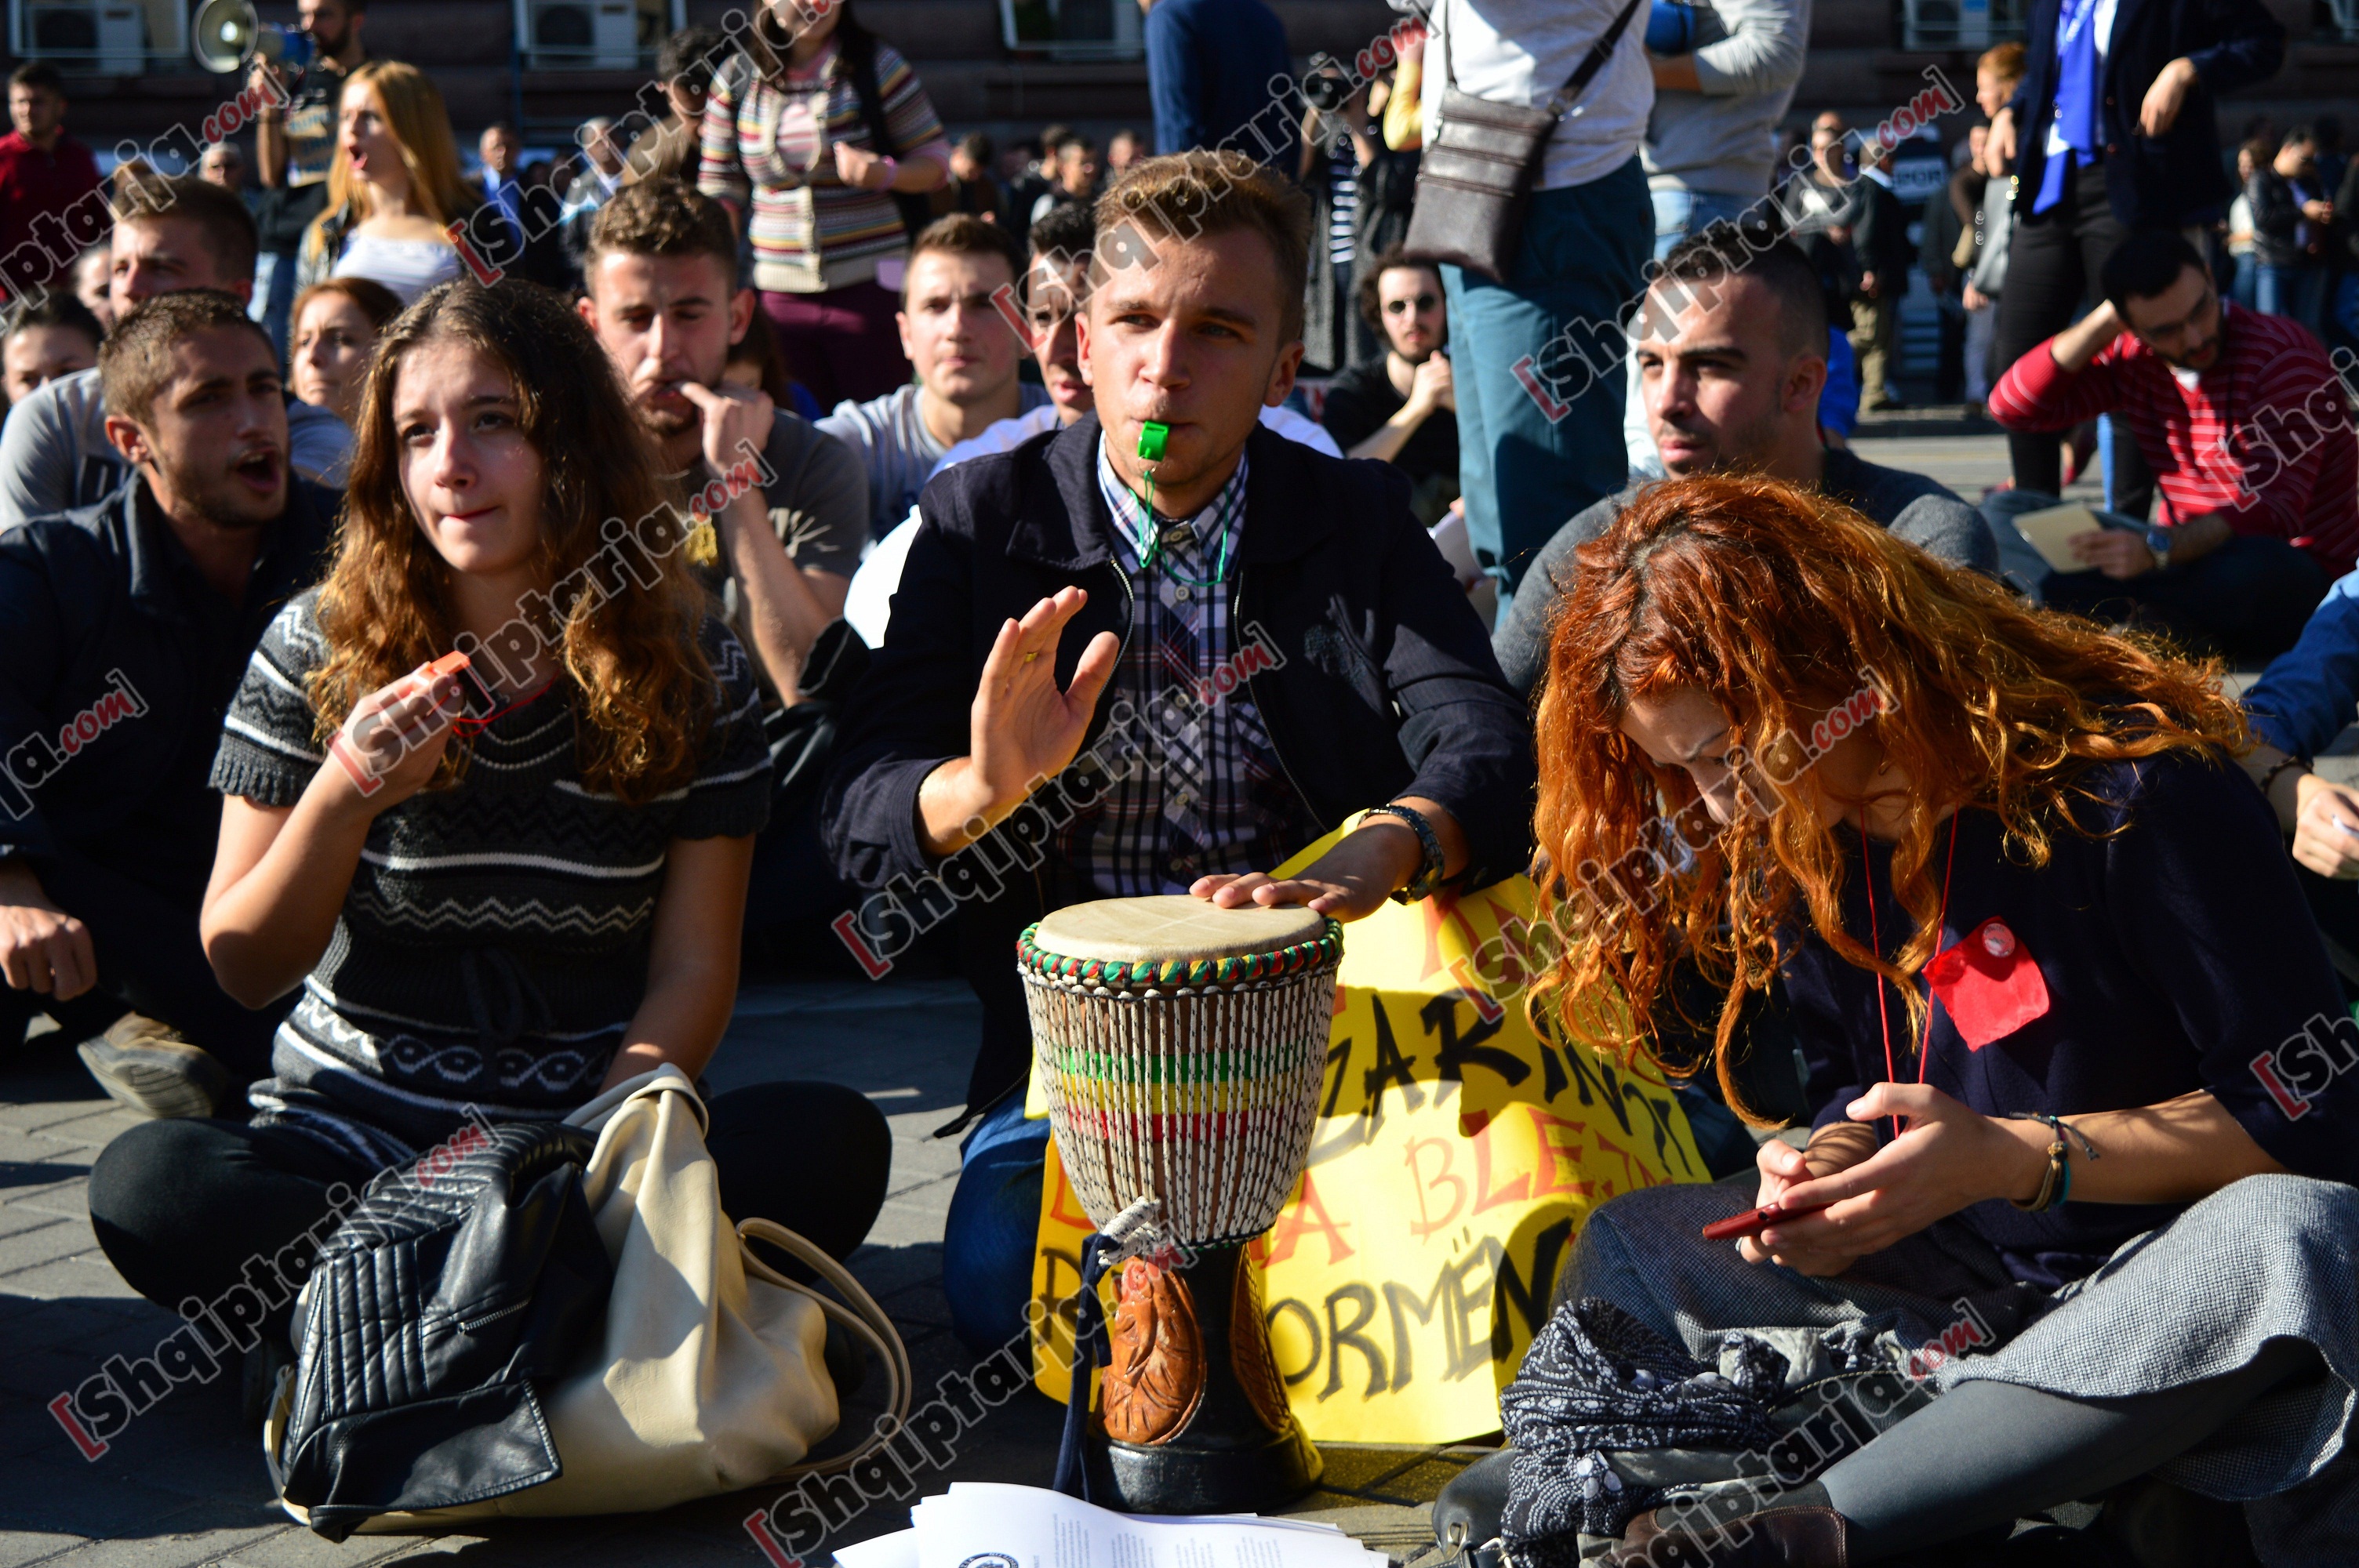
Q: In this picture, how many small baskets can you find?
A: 0